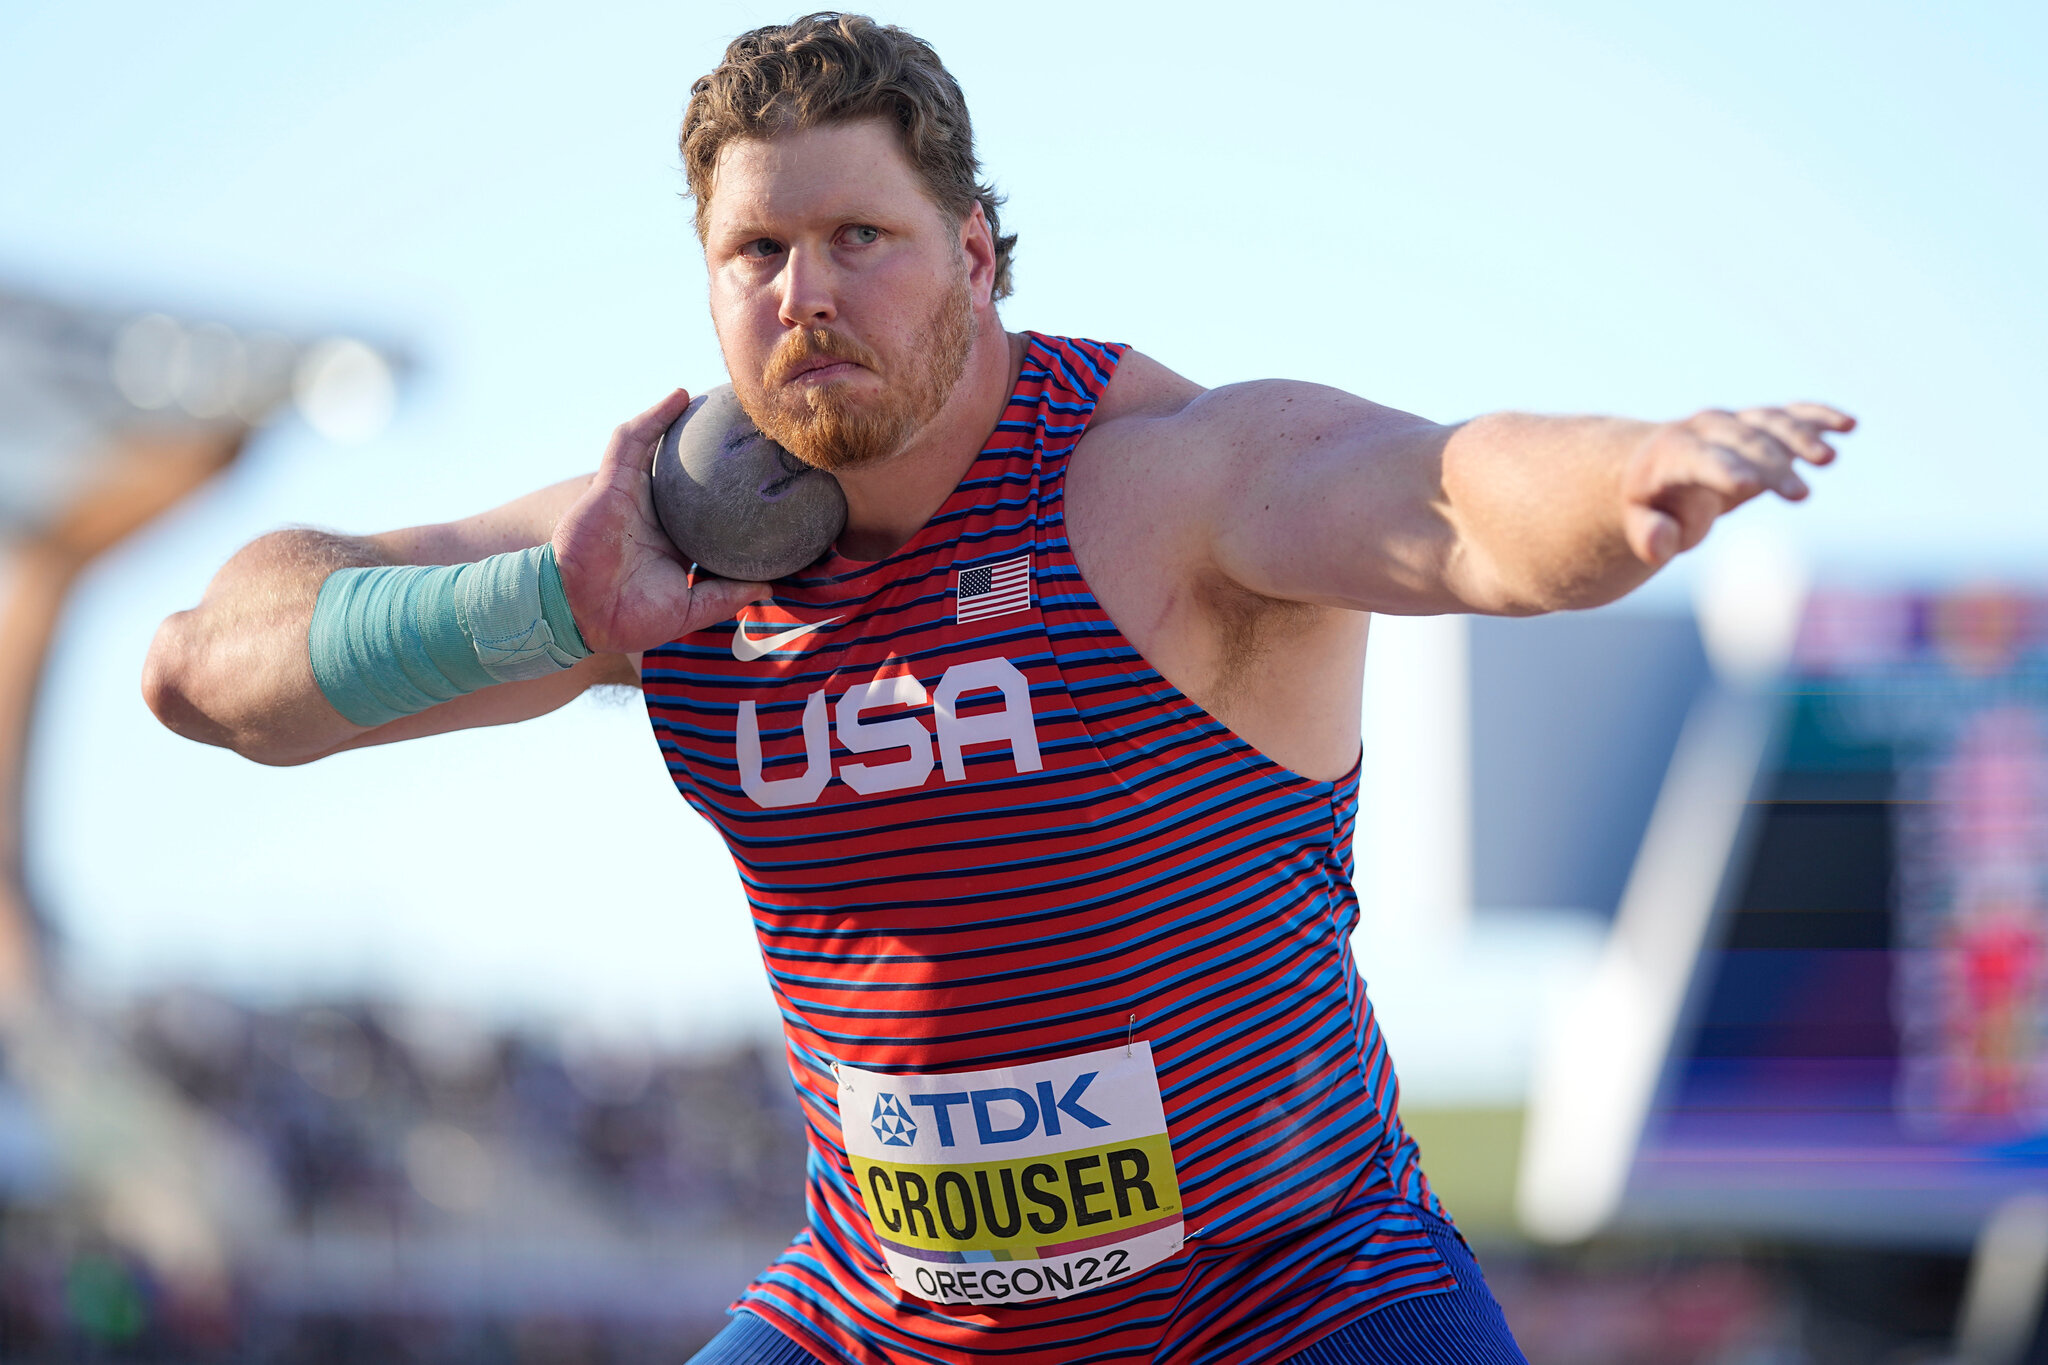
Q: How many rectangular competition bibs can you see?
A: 1